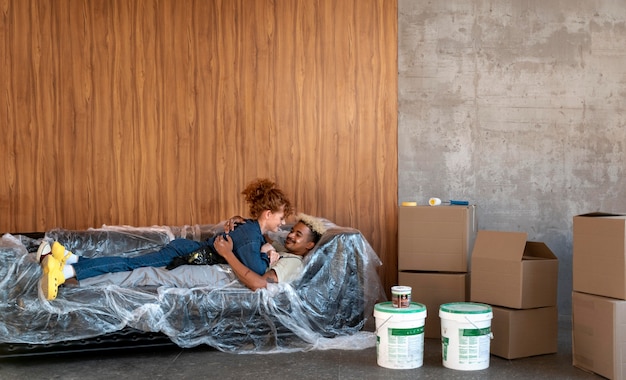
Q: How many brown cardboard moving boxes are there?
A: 6